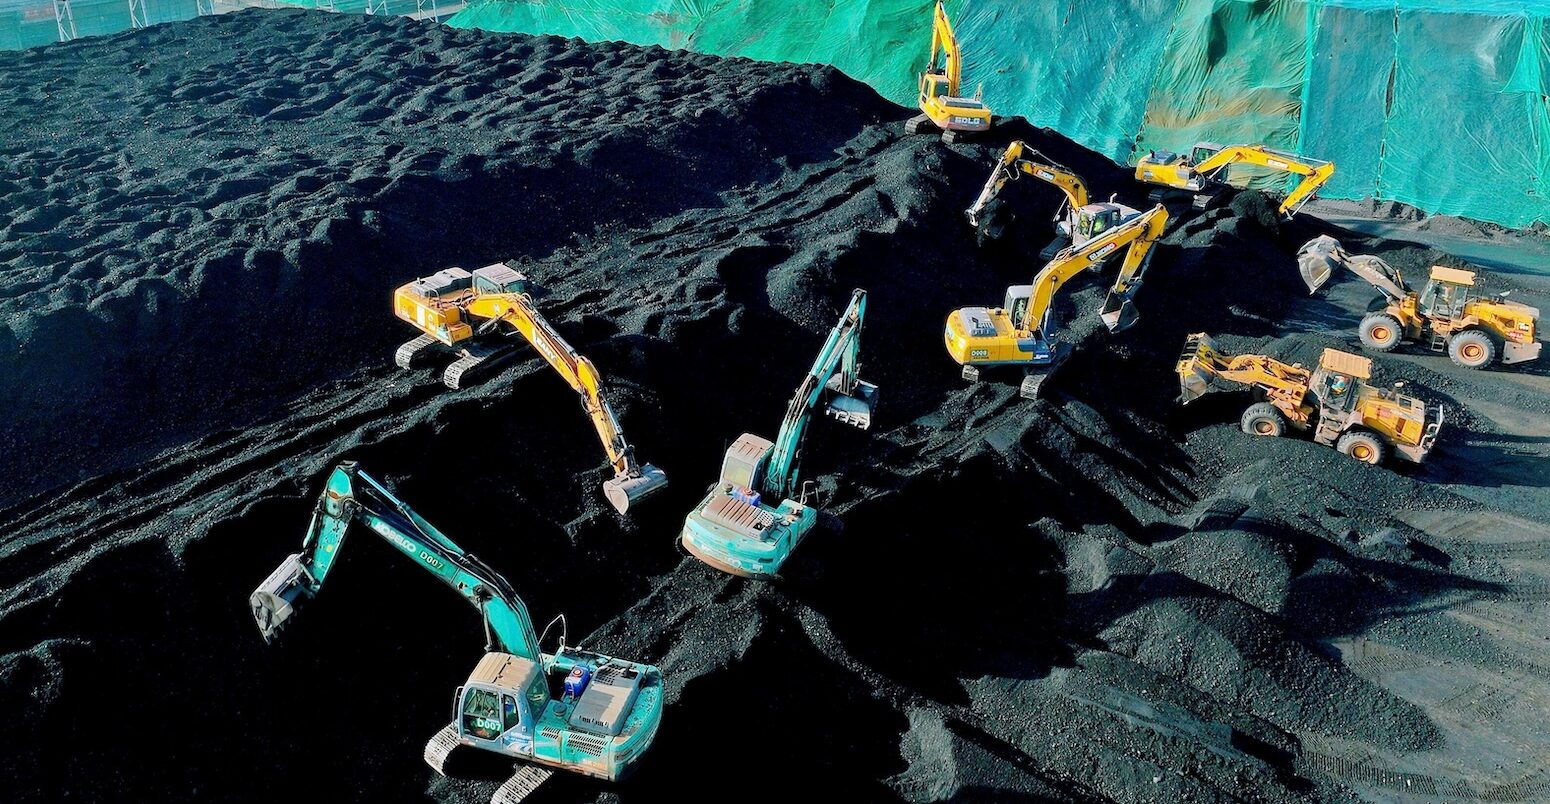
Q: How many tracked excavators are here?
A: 7